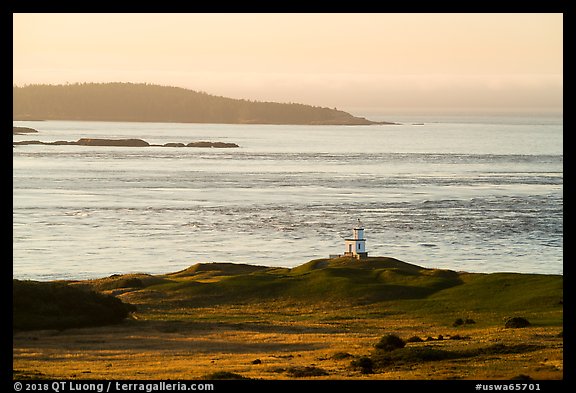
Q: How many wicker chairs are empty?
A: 0